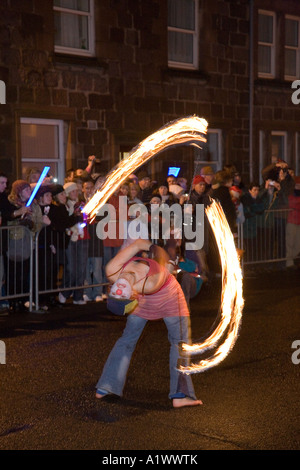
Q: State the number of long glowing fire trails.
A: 2